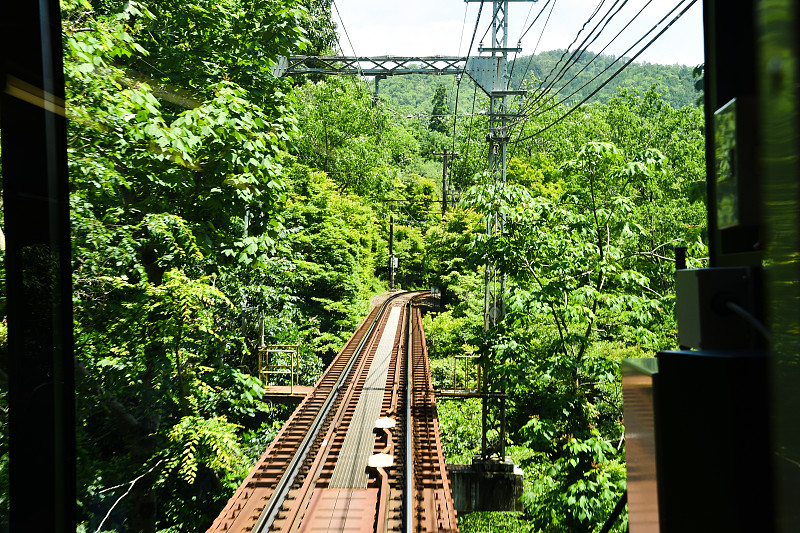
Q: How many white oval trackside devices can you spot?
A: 2